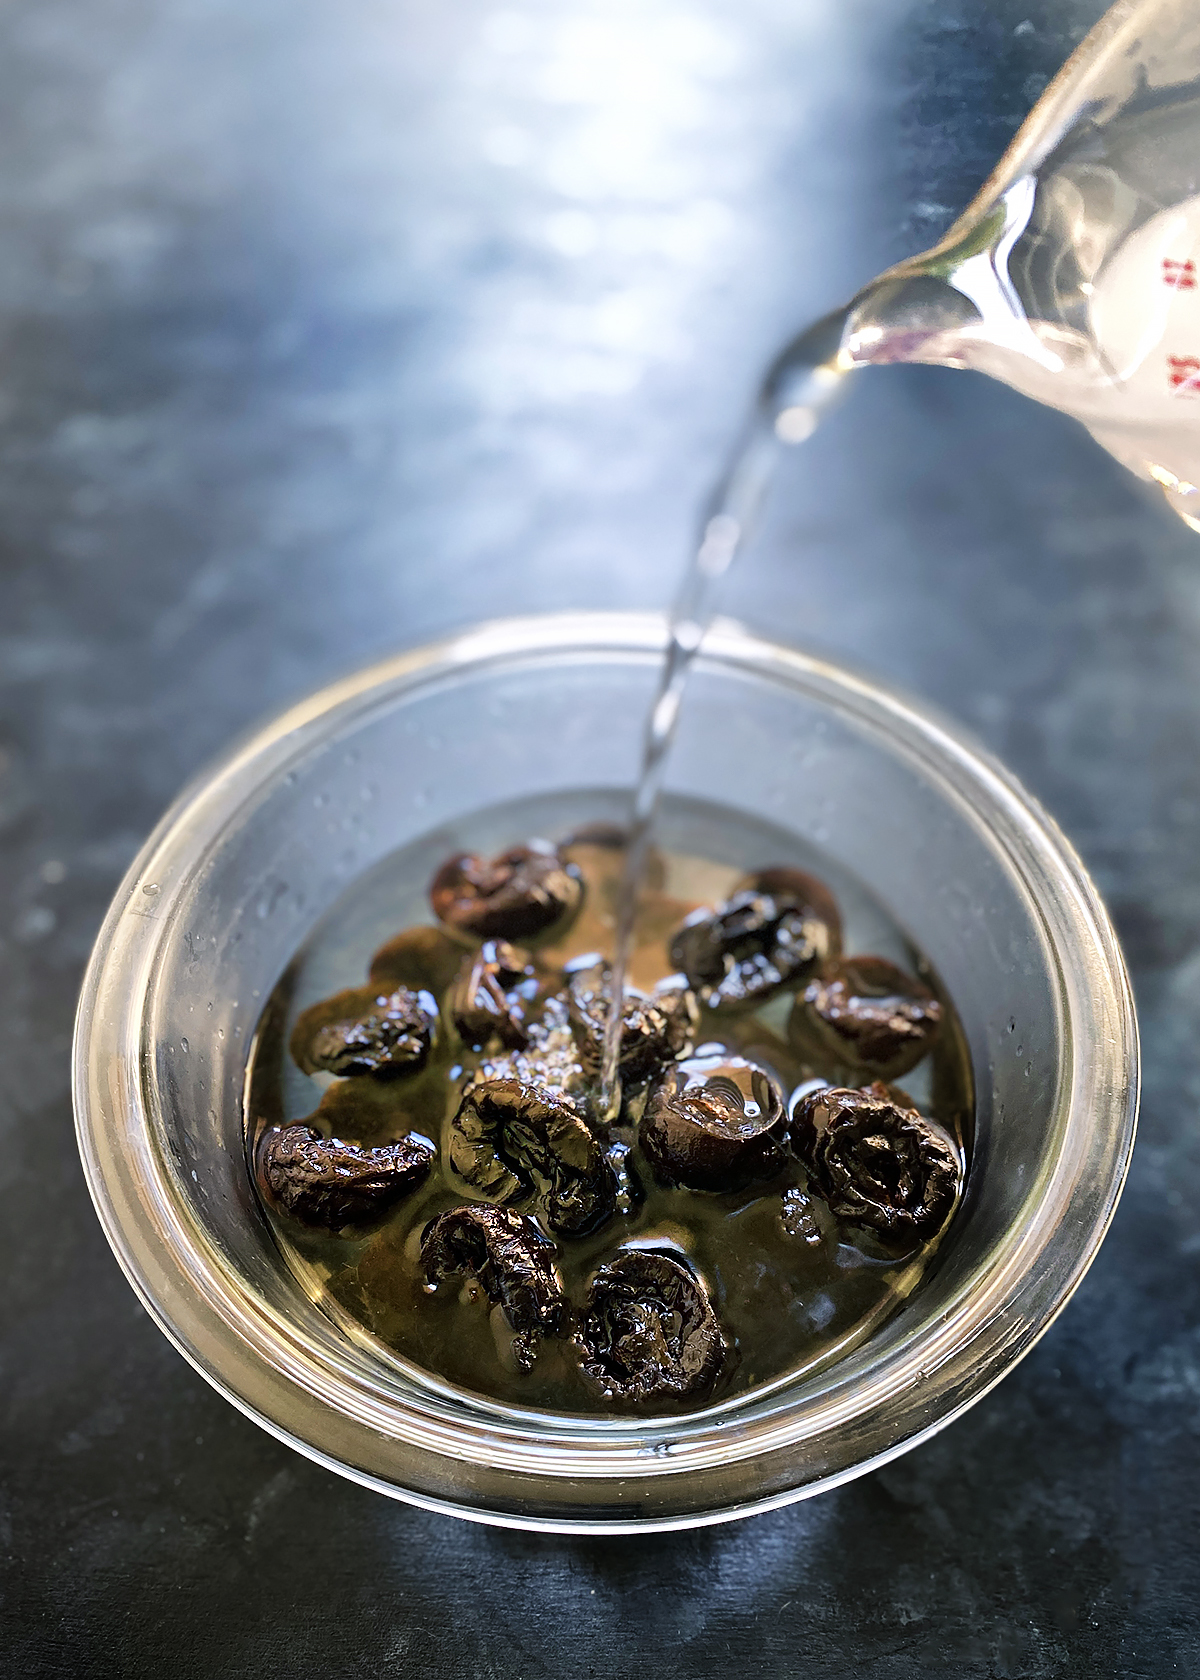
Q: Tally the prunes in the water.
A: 12